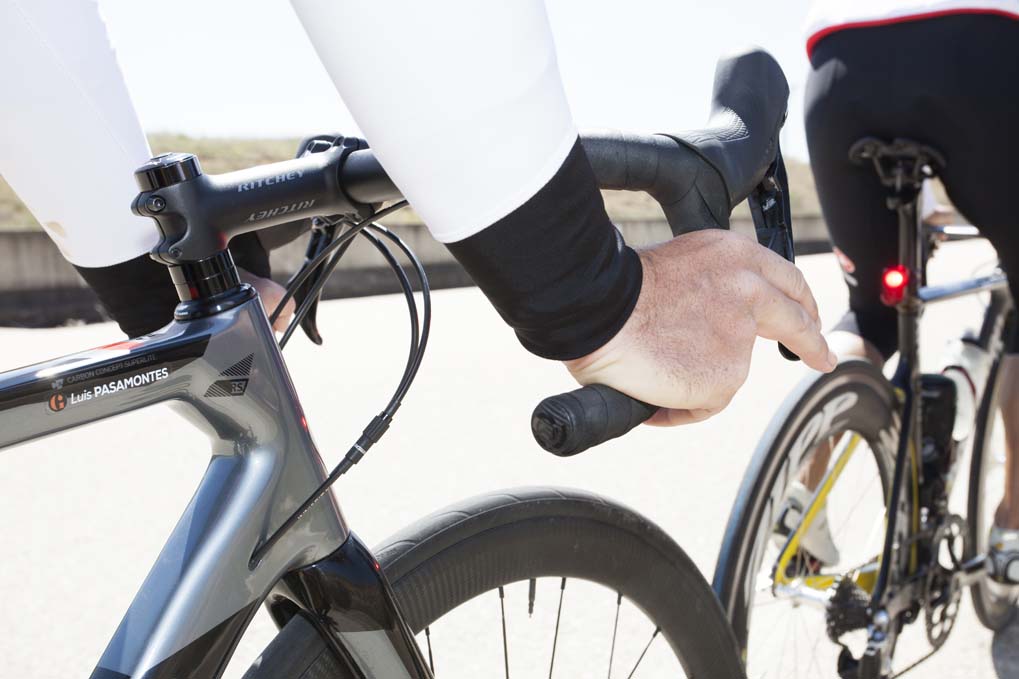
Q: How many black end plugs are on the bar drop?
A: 1